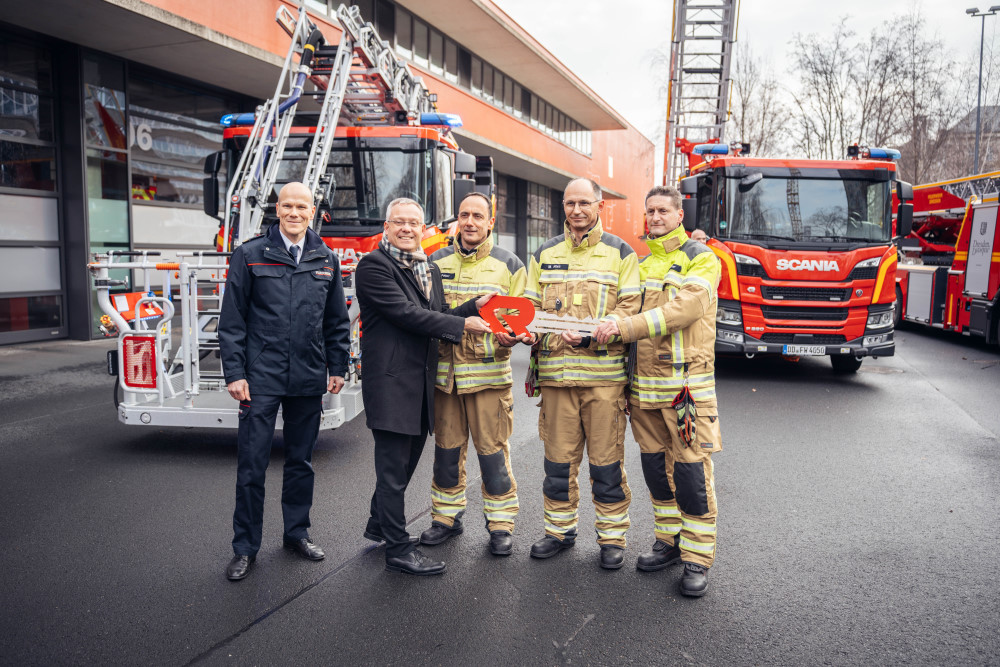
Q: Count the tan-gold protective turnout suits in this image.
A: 3